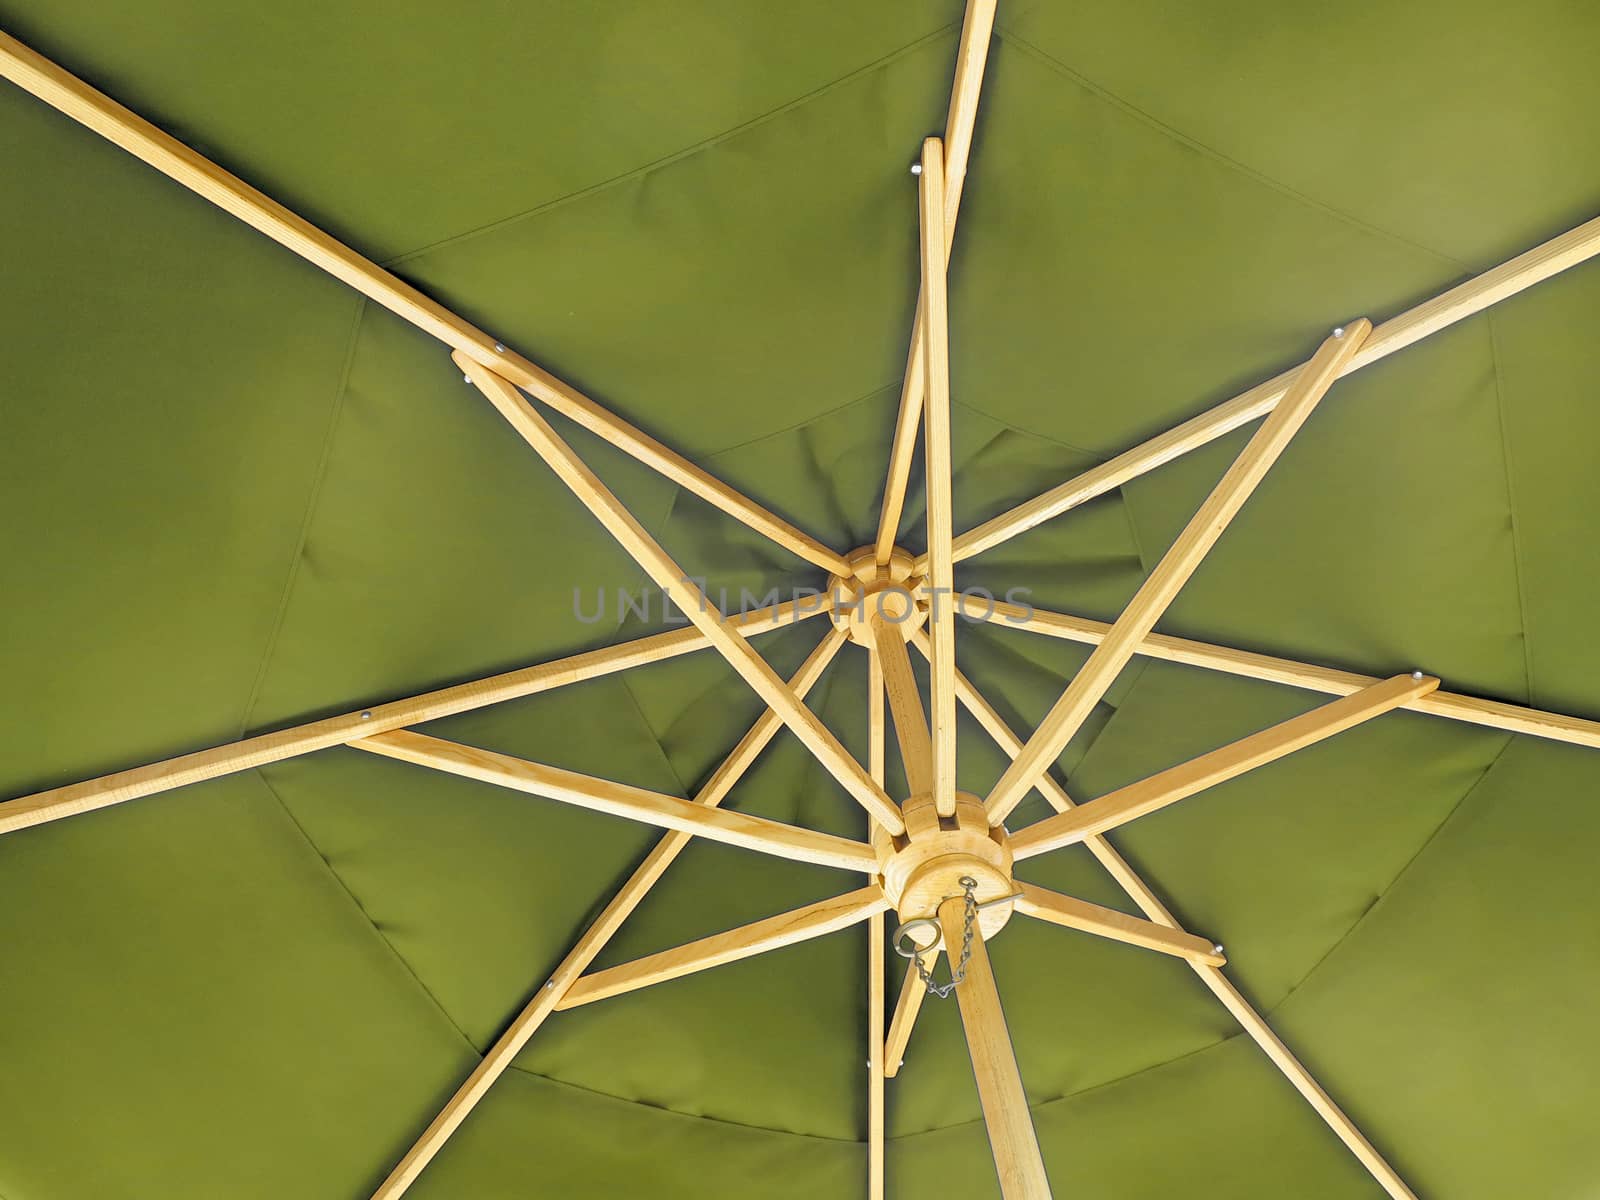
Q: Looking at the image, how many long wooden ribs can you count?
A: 8